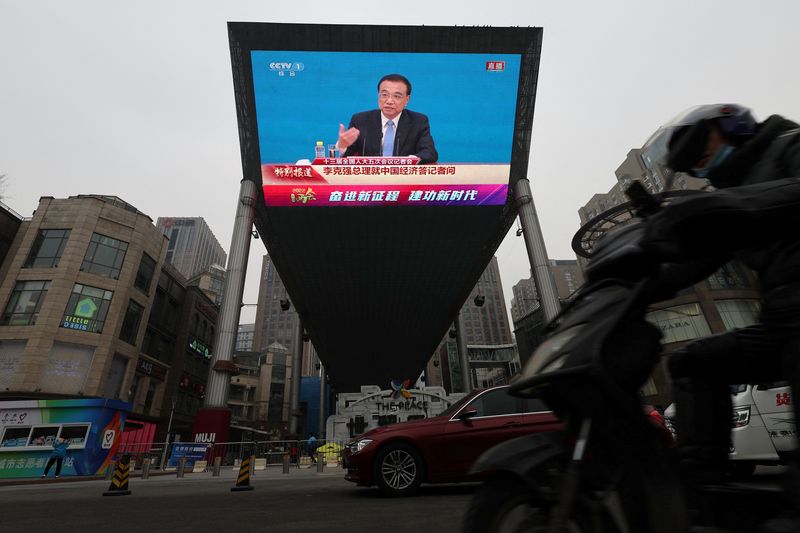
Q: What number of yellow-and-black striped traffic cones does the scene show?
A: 2